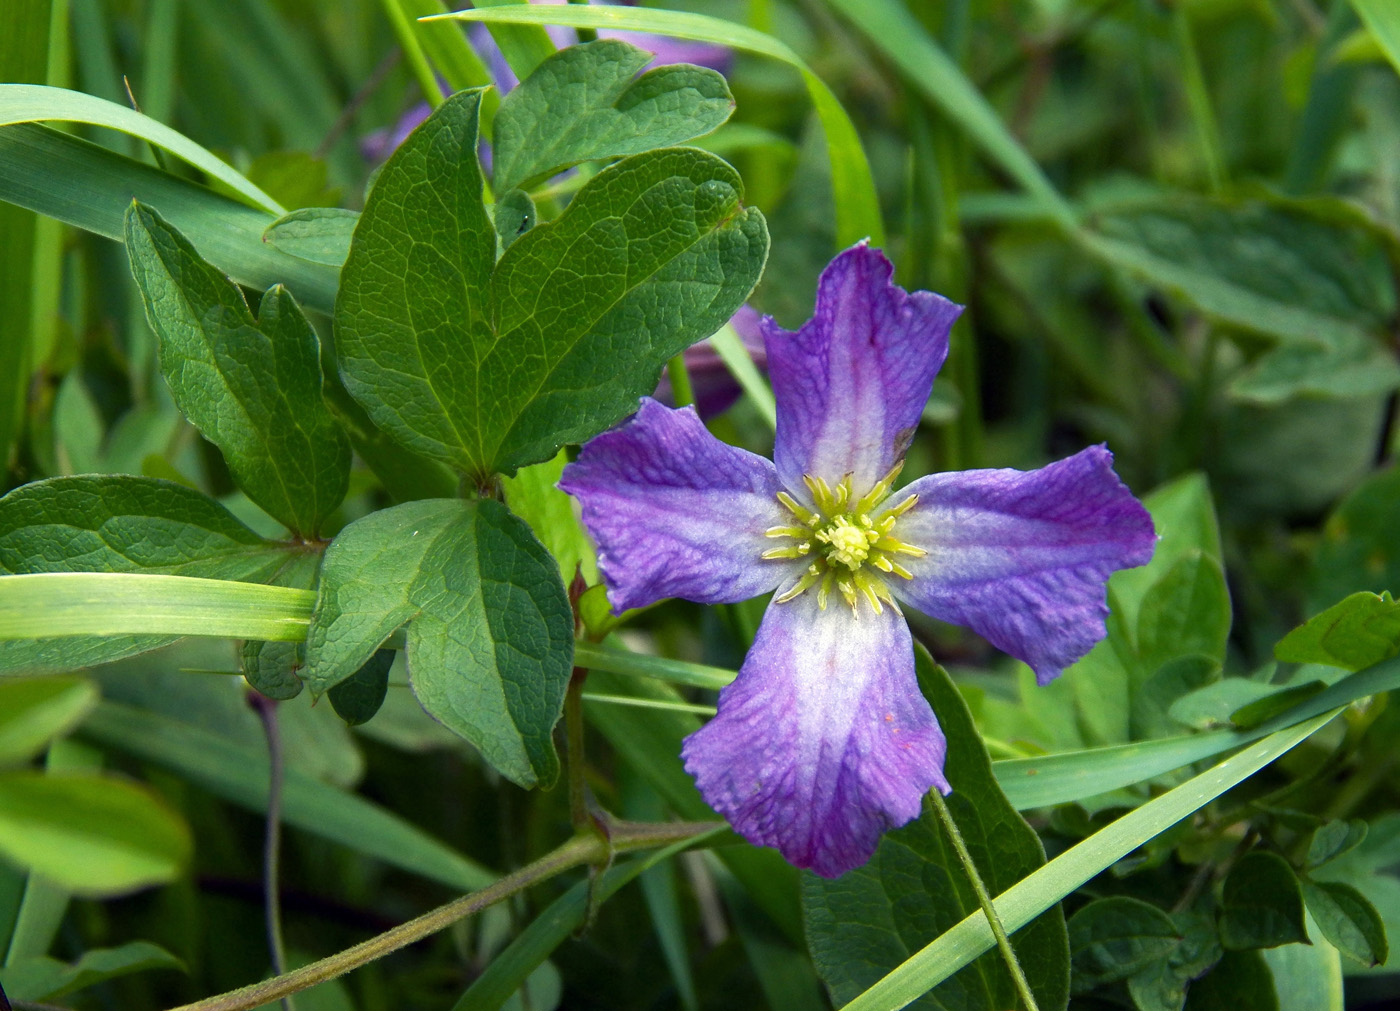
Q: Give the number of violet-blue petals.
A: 4